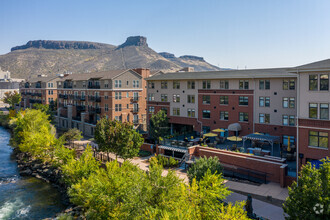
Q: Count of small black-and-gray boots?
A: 0